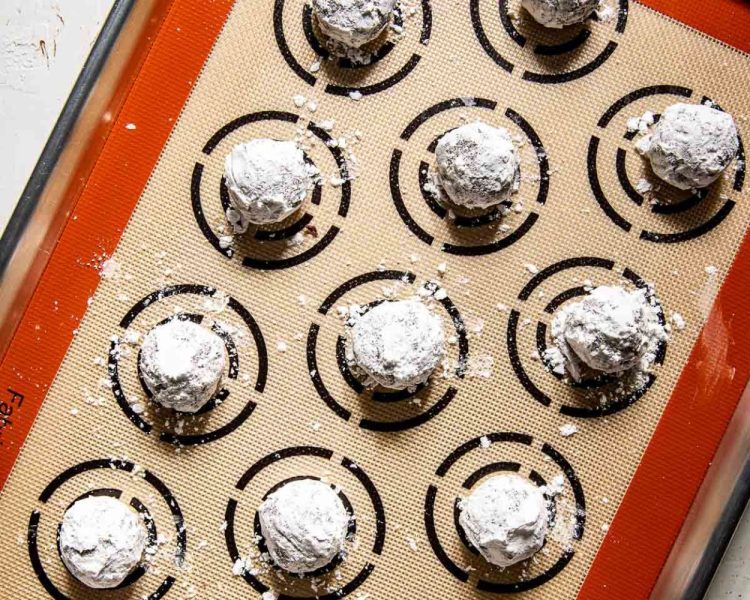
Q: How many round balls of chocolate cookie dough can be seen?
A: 11